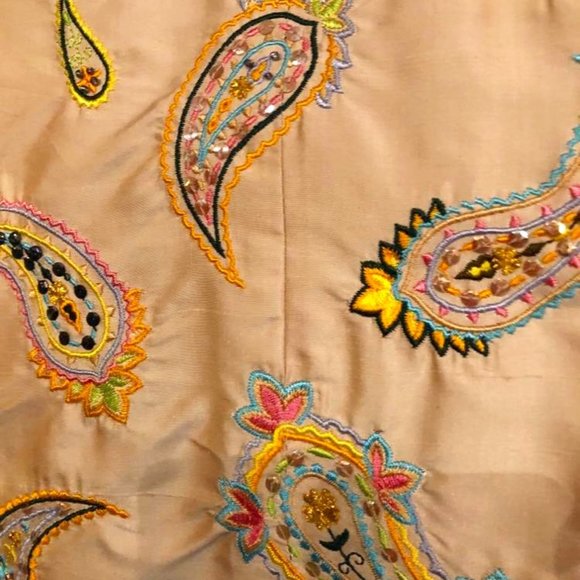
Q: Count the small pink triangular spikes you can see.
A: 13